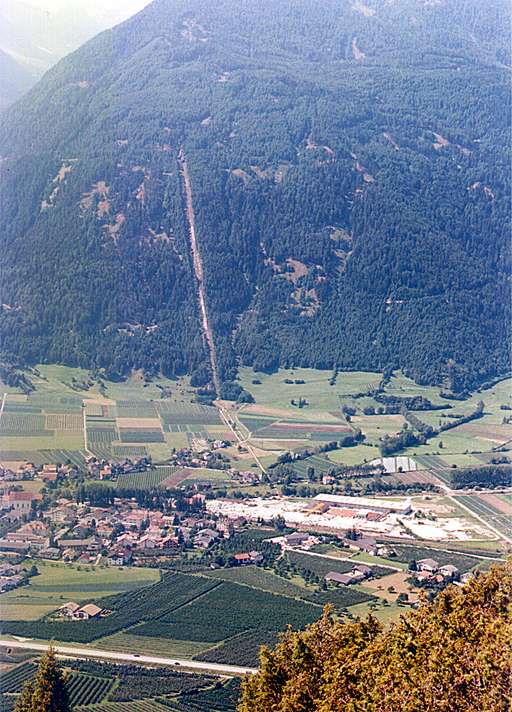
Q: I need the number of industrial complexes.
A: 1